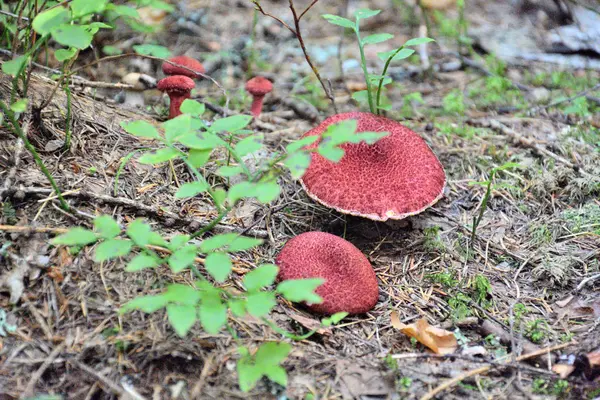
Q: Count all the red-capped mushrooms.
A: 5